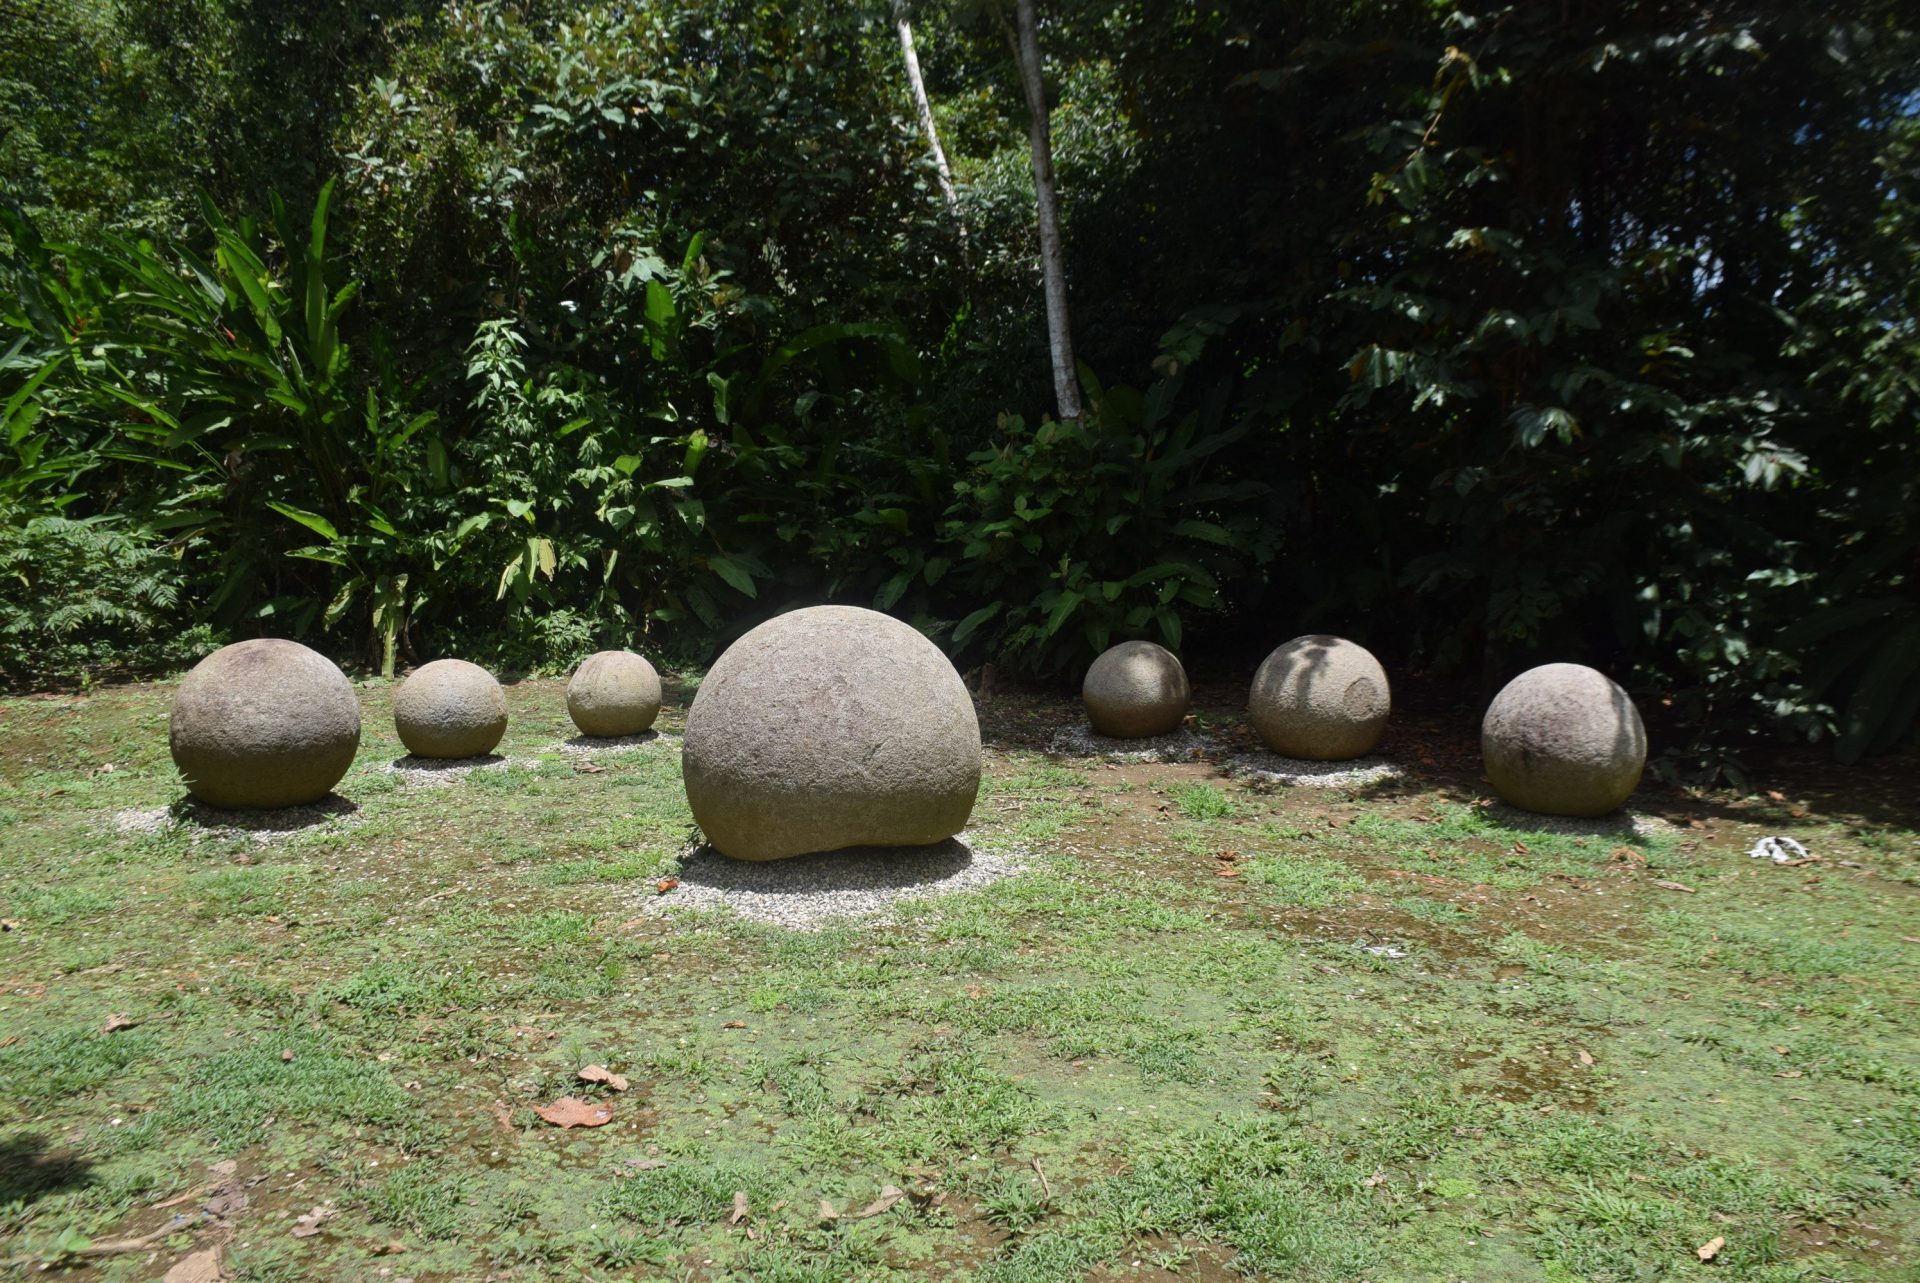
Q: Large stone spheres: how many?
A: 7